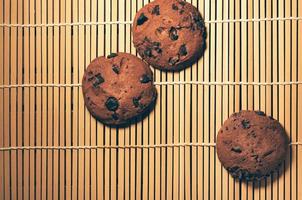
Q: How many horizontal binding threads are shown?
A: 3